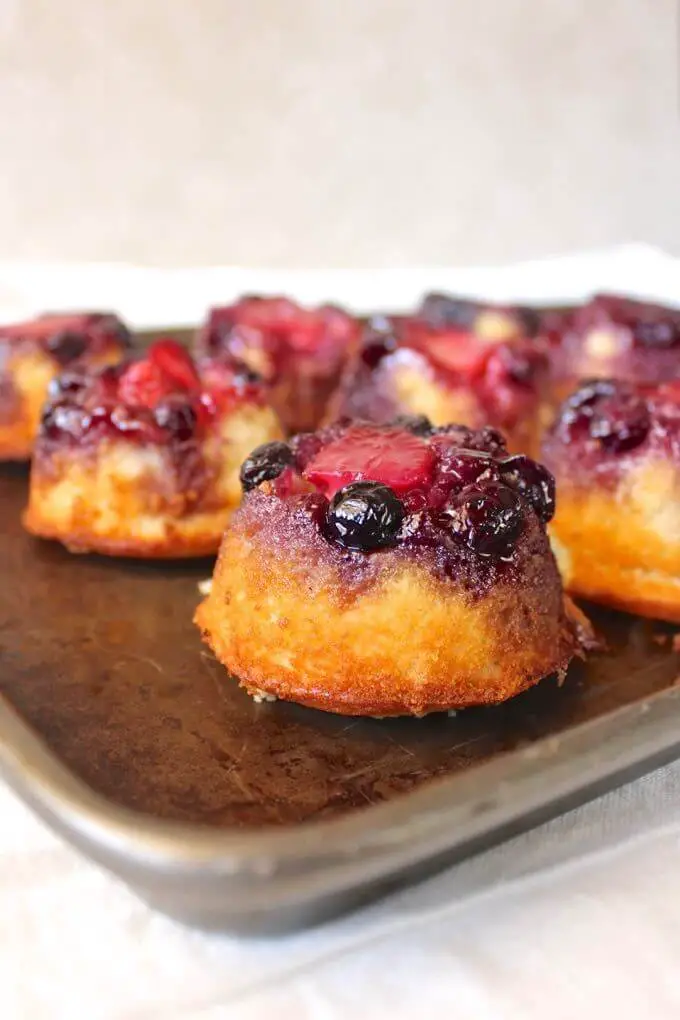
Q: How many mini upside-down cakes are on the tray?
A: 8